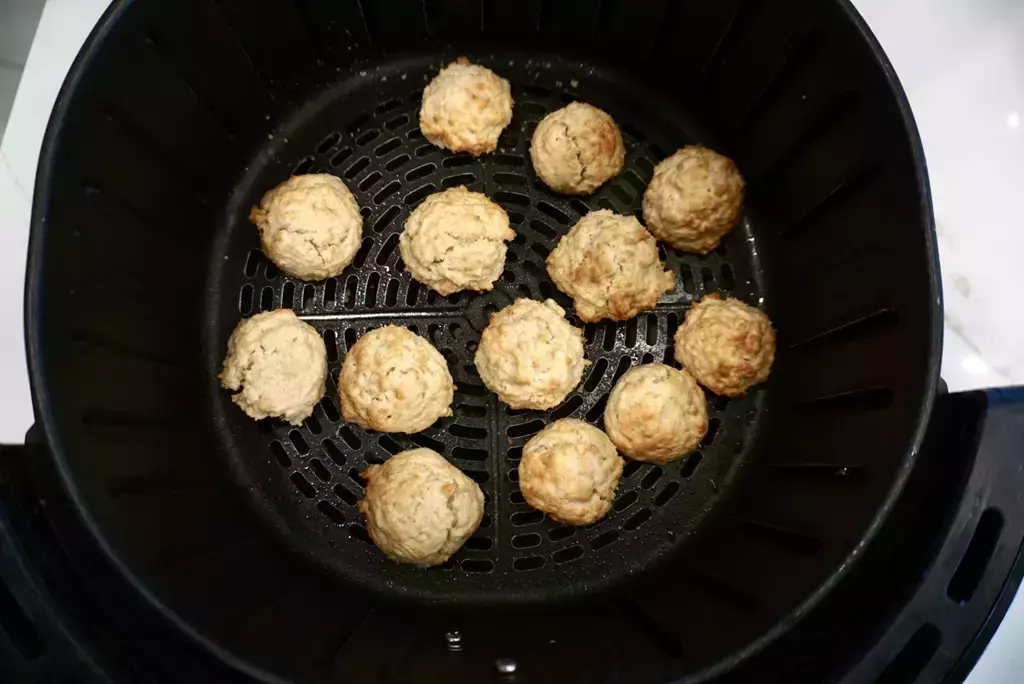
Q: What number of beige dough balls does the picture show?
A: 13